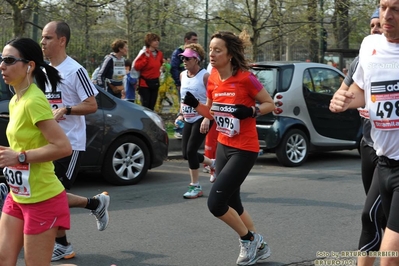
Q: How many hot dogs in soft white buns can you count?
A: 0